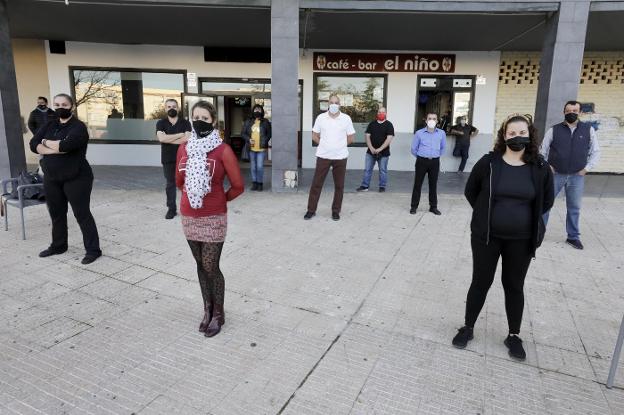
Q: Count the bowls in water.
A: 0